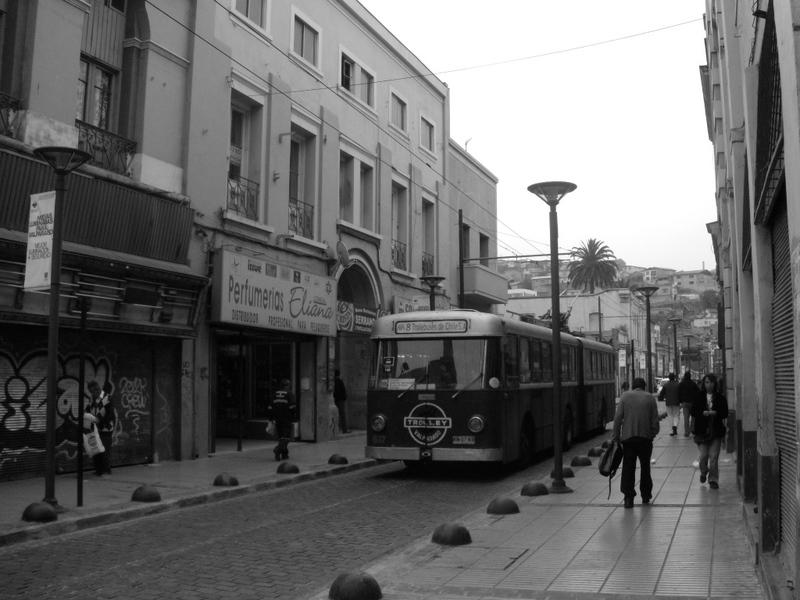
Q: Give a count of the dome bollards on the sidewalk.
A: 13